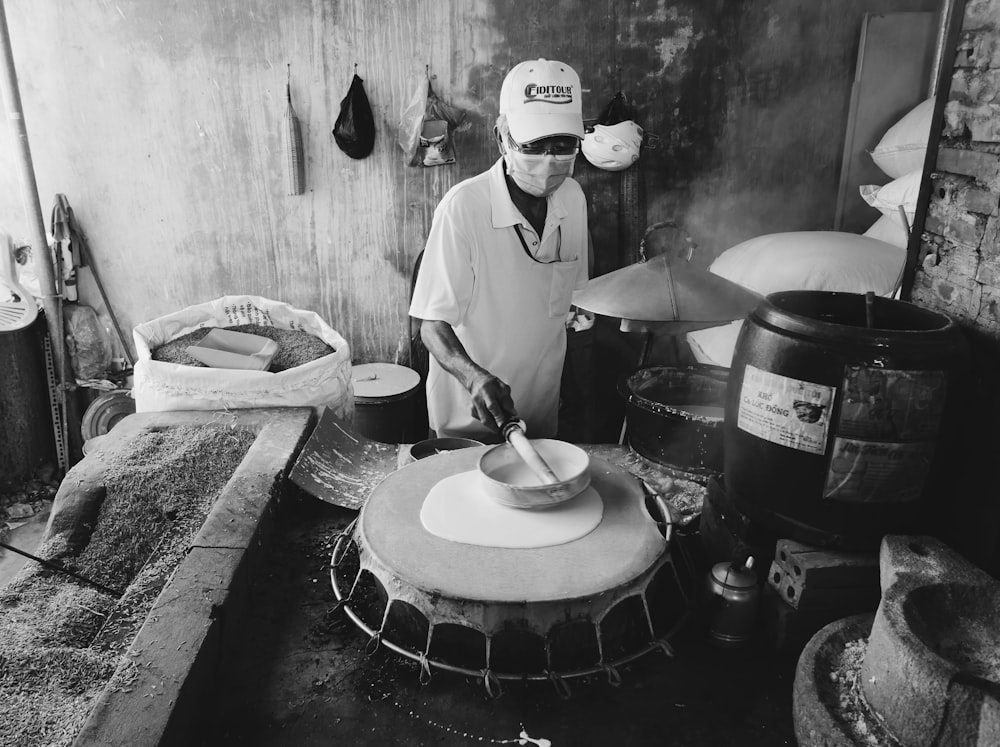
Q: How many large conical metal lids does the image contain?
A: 1